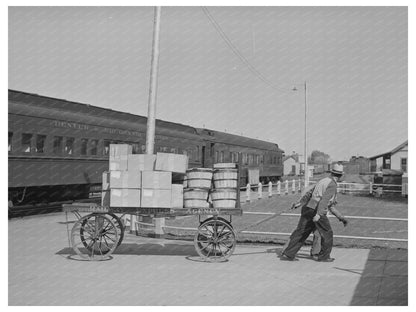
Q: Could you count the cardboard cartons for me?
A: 8